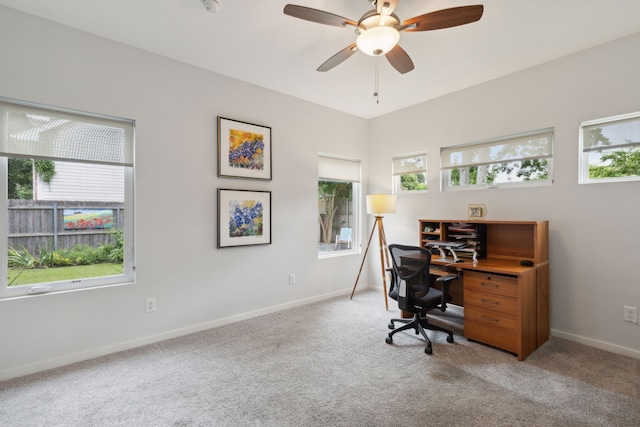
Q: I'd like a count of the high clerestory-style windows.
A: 3